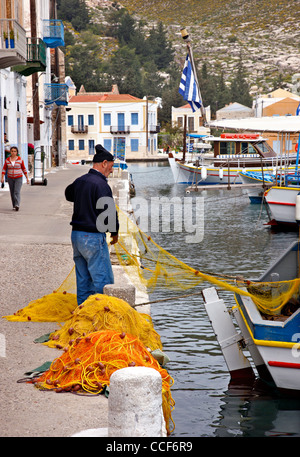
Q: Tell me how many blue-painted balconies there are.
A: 2